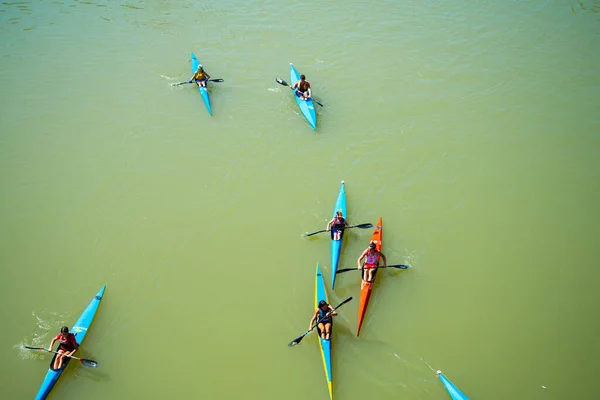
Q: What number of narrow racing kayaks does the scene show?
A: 7